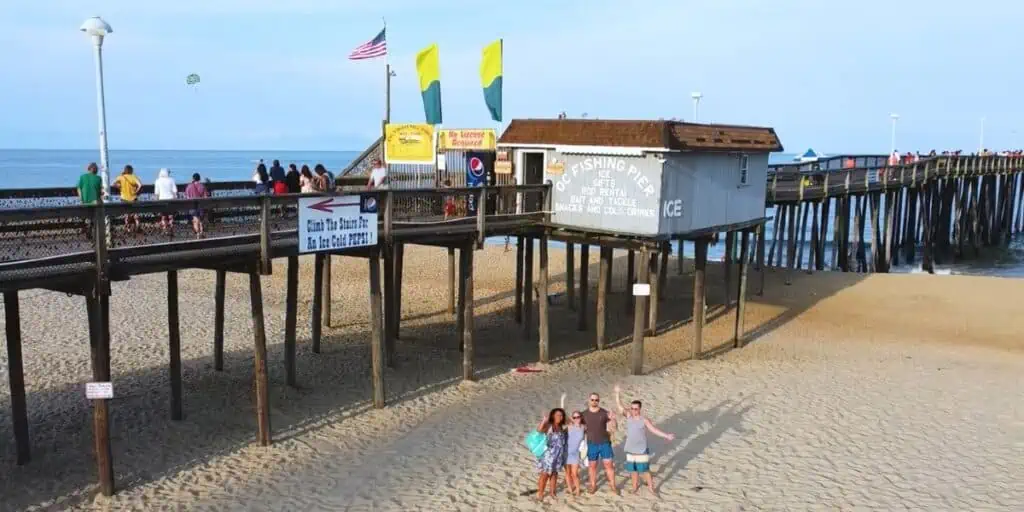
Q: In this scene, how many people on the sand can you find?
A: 4